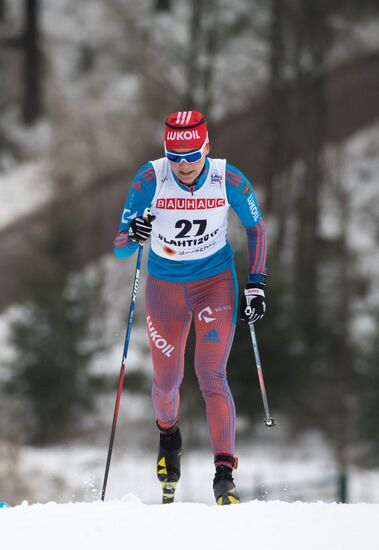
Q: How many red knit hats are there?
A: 1